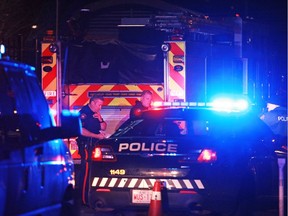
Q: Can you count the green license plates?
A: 0